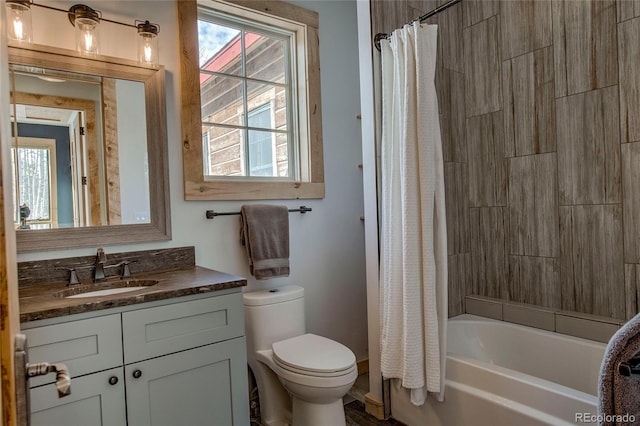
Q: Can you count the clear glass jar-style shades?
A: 3